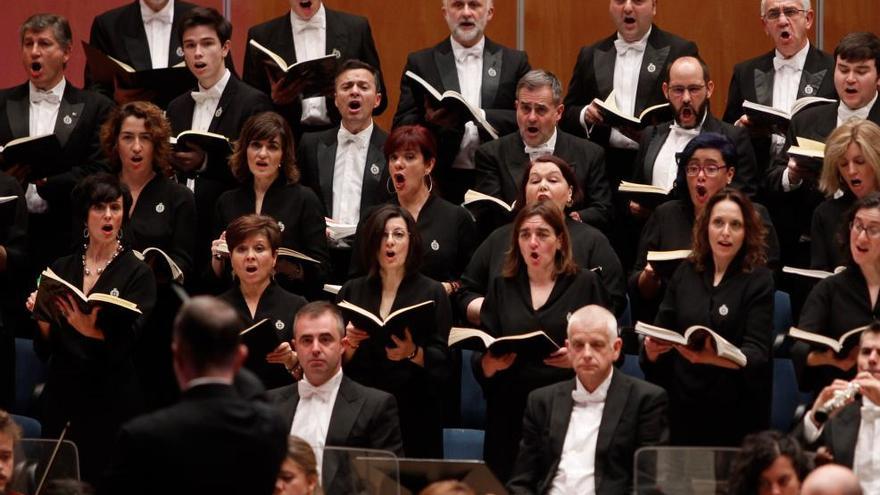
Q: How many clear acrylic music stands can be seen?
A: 3